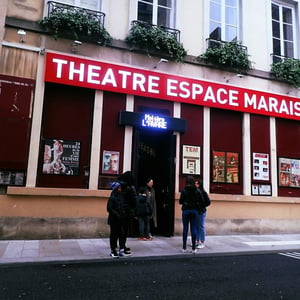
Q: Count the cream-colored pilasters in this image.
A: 7